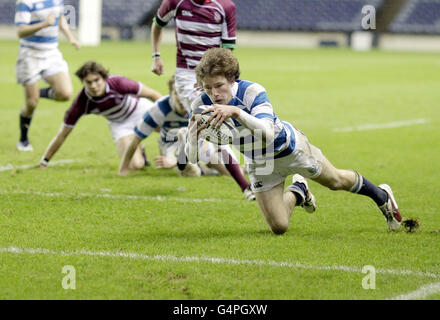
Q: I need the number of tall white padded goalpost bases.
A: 1